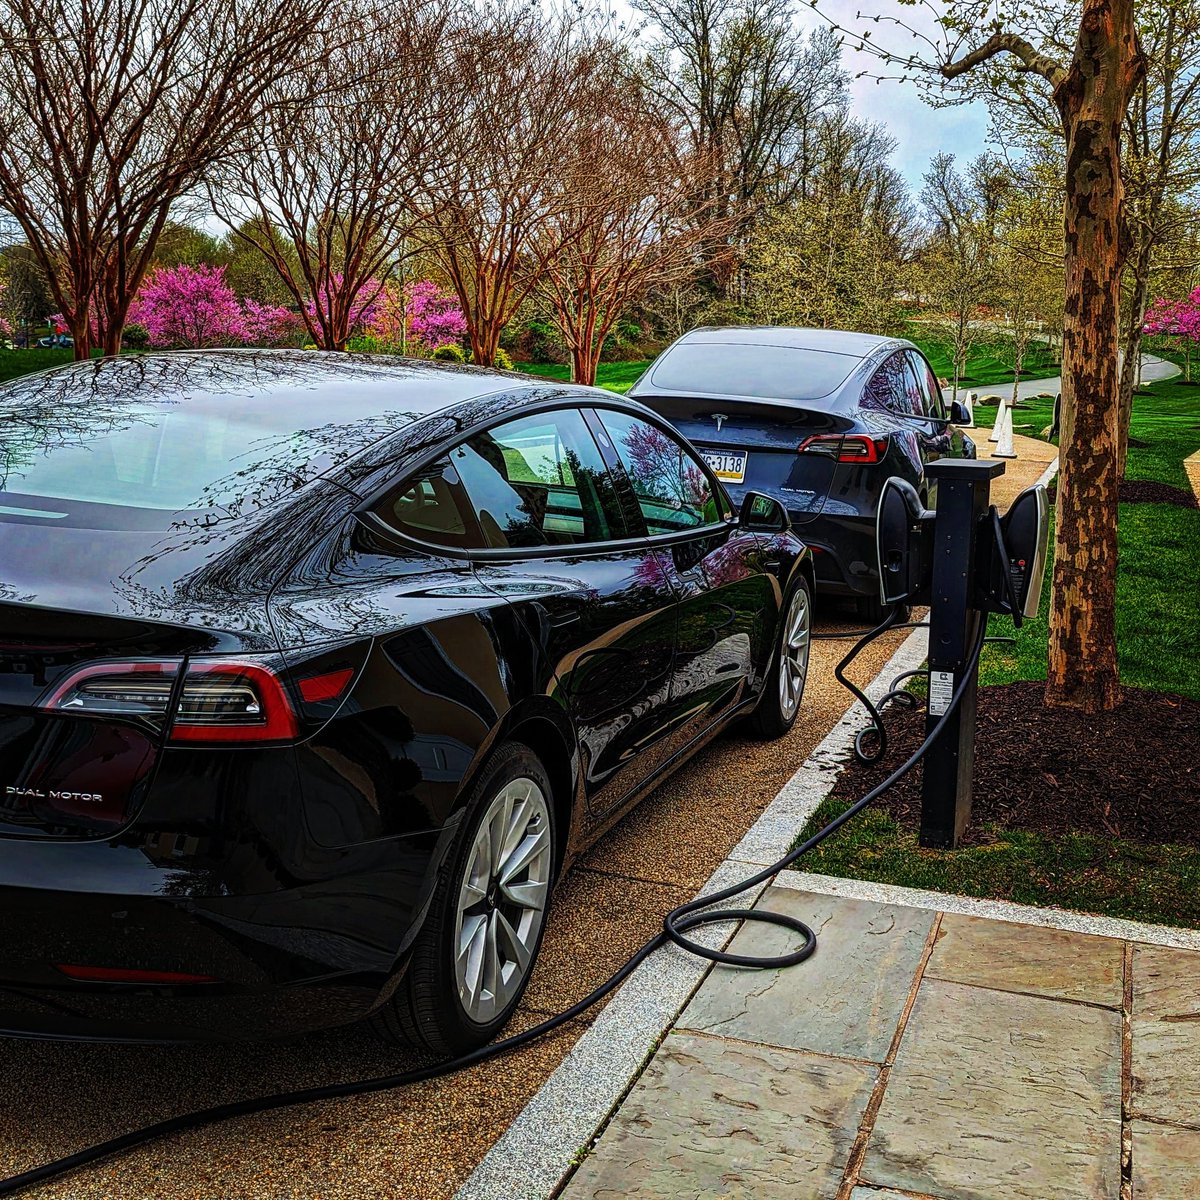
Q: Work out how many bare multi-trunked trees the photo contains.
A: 4